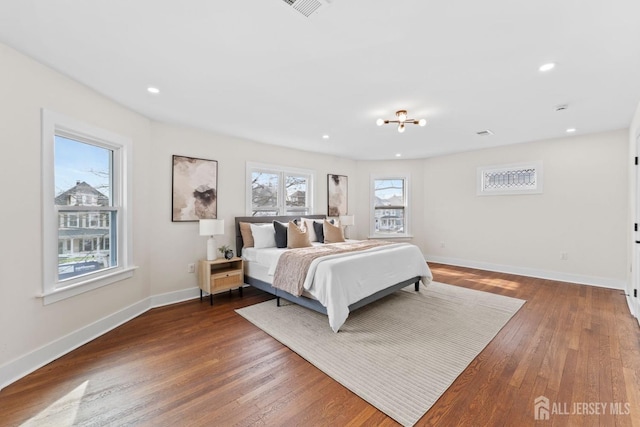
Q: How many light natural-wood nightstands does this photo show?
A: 1